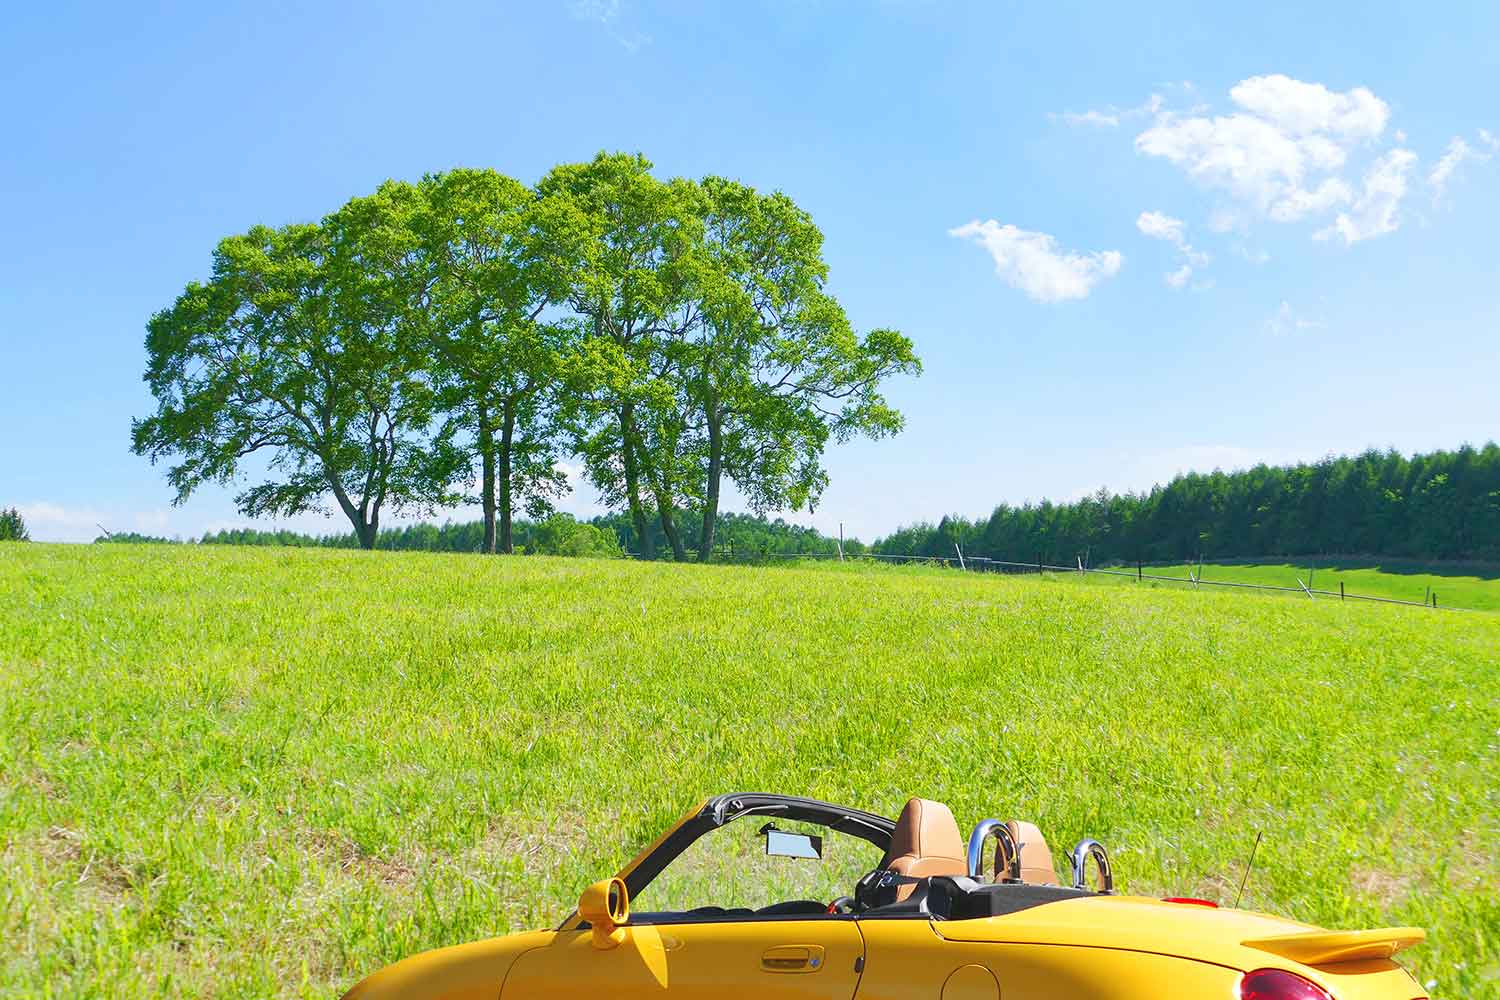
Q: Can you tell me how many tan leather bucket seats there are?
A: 2